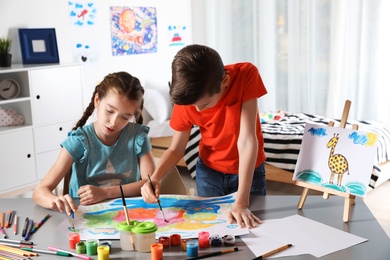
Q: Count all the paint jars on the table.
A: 13